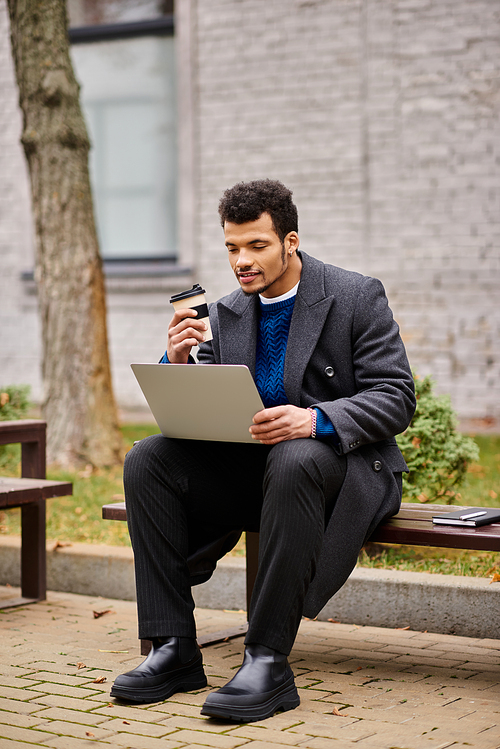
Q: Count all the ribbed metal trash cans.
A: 0